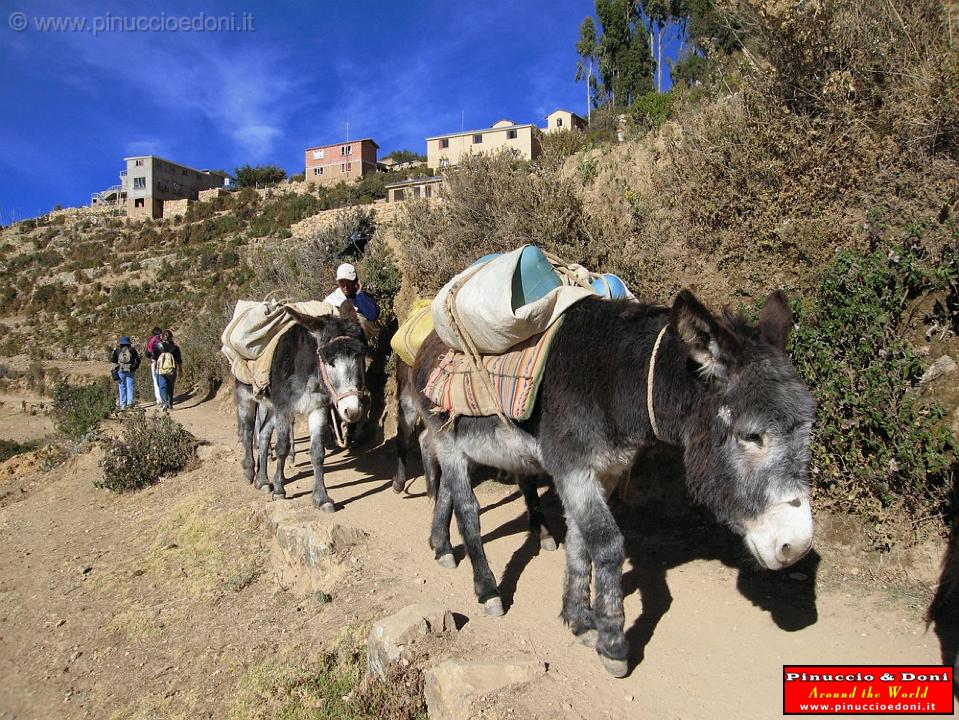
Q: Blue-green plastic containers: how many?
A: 2